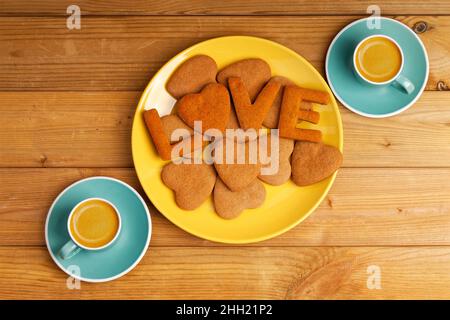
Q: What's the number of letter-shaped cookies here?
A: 3